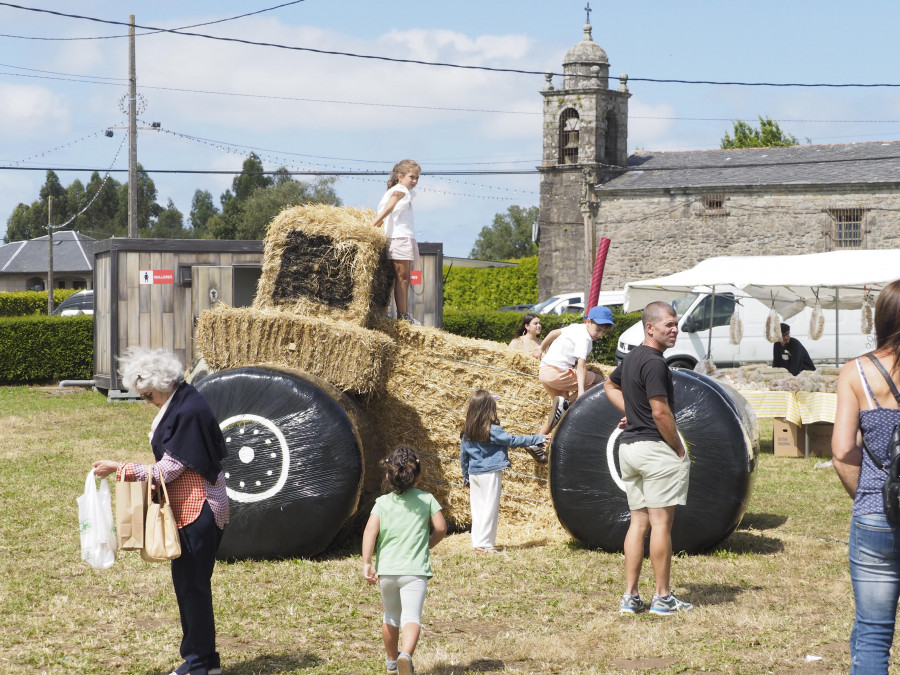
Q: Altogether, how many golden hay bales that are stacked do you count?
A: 3